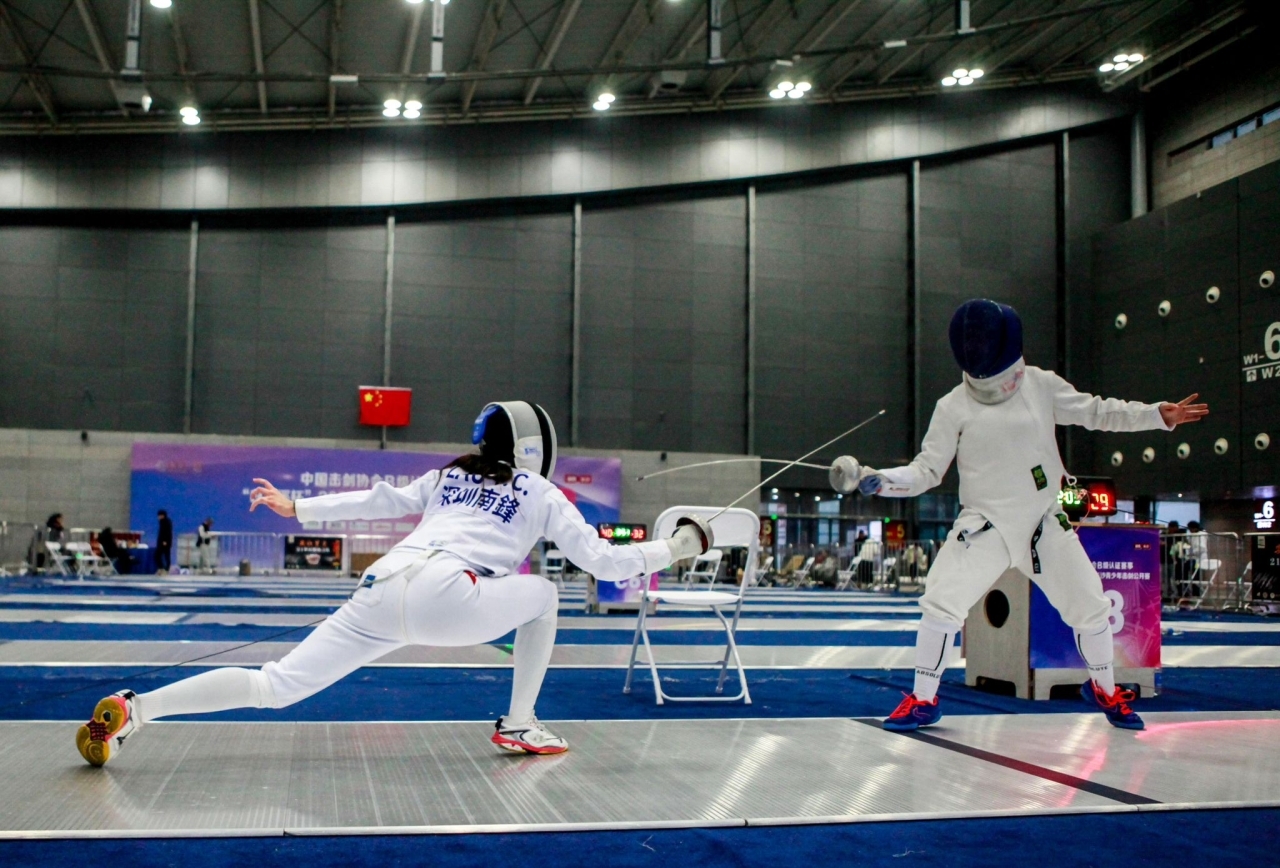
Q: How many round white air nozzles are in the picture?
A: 9